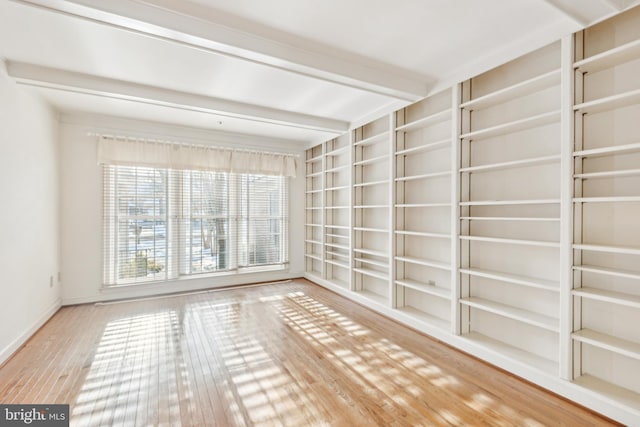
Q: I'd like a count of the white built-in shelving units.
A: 6